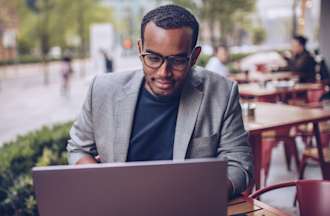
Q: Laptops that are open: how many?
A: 1